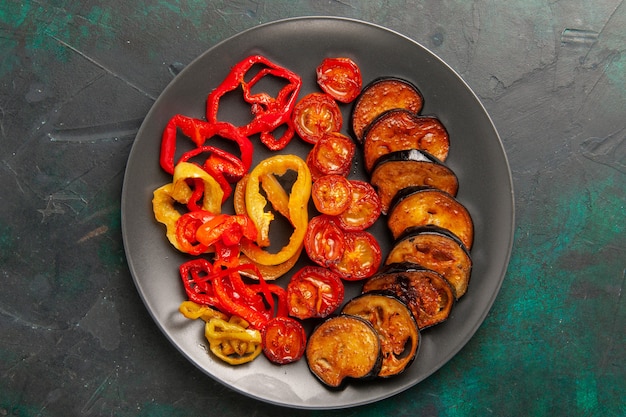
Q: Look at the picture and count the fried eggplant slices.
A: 8